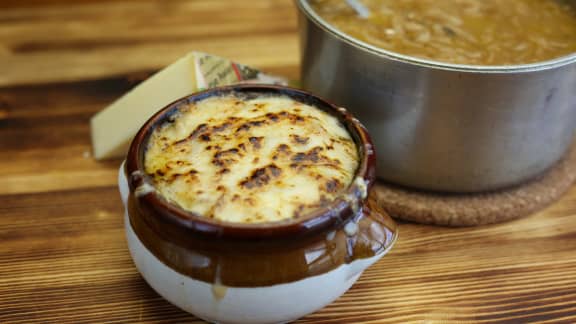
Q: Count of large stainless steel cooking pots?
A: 1